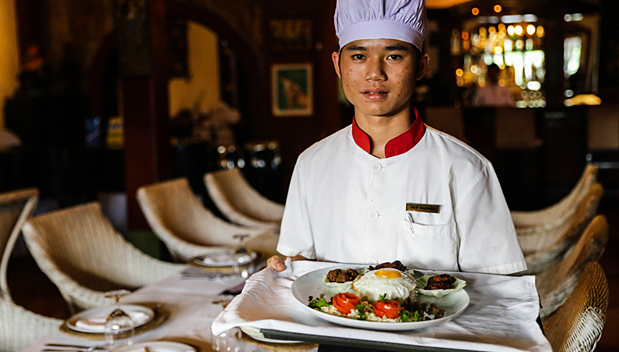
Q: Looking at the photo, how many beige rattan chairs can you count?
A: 8